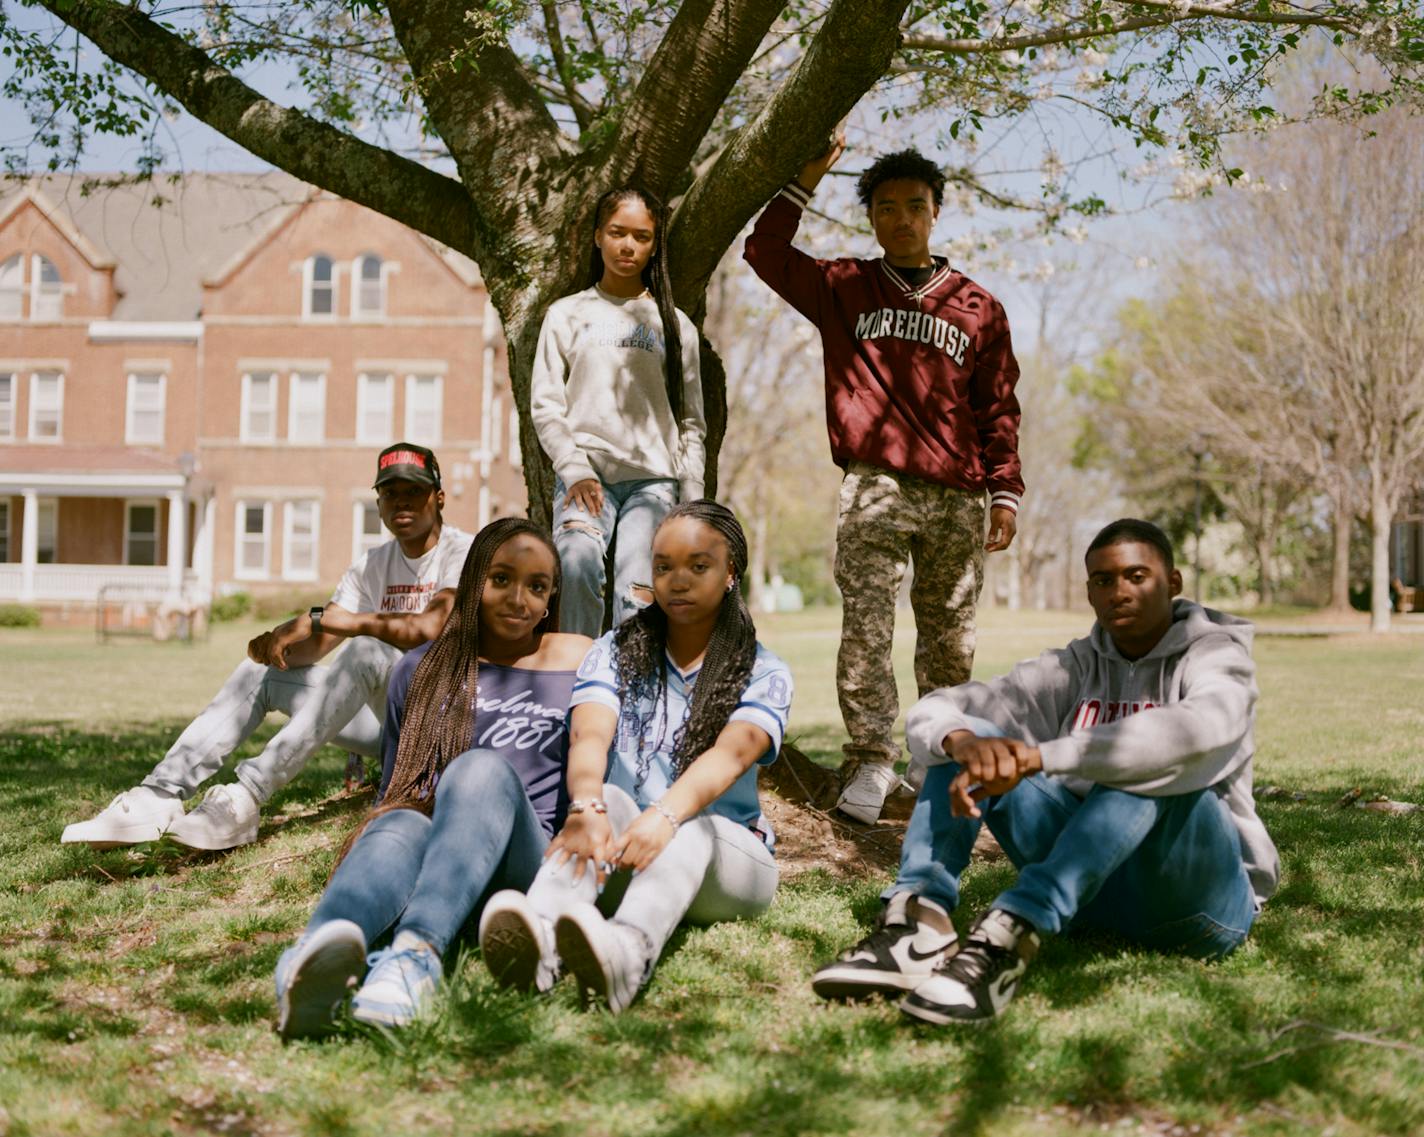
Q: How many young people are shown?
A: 6